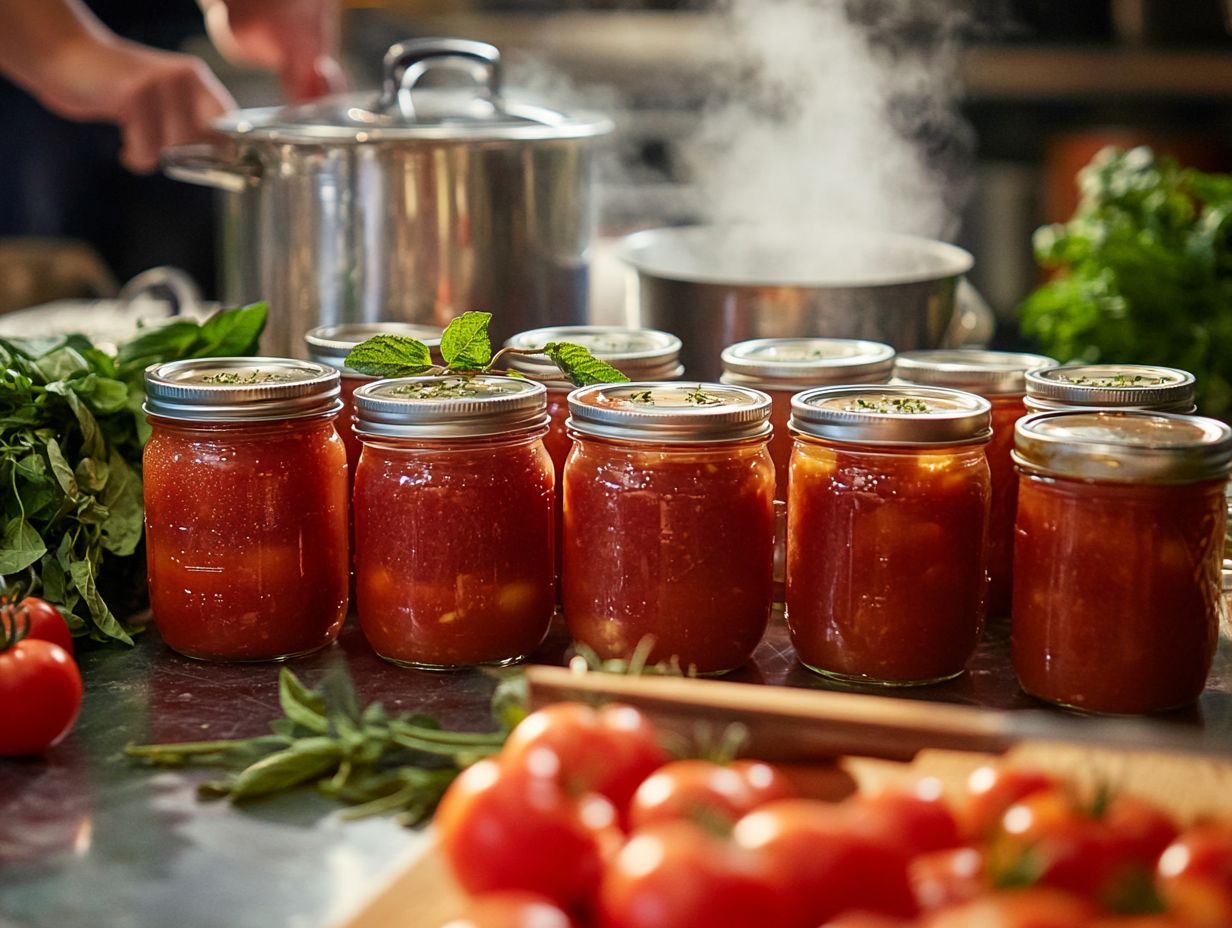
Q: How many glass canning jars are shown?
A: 10